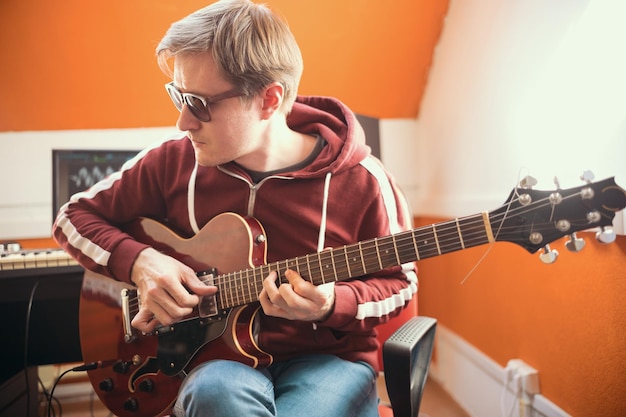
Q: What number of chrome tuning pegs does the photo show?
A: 6